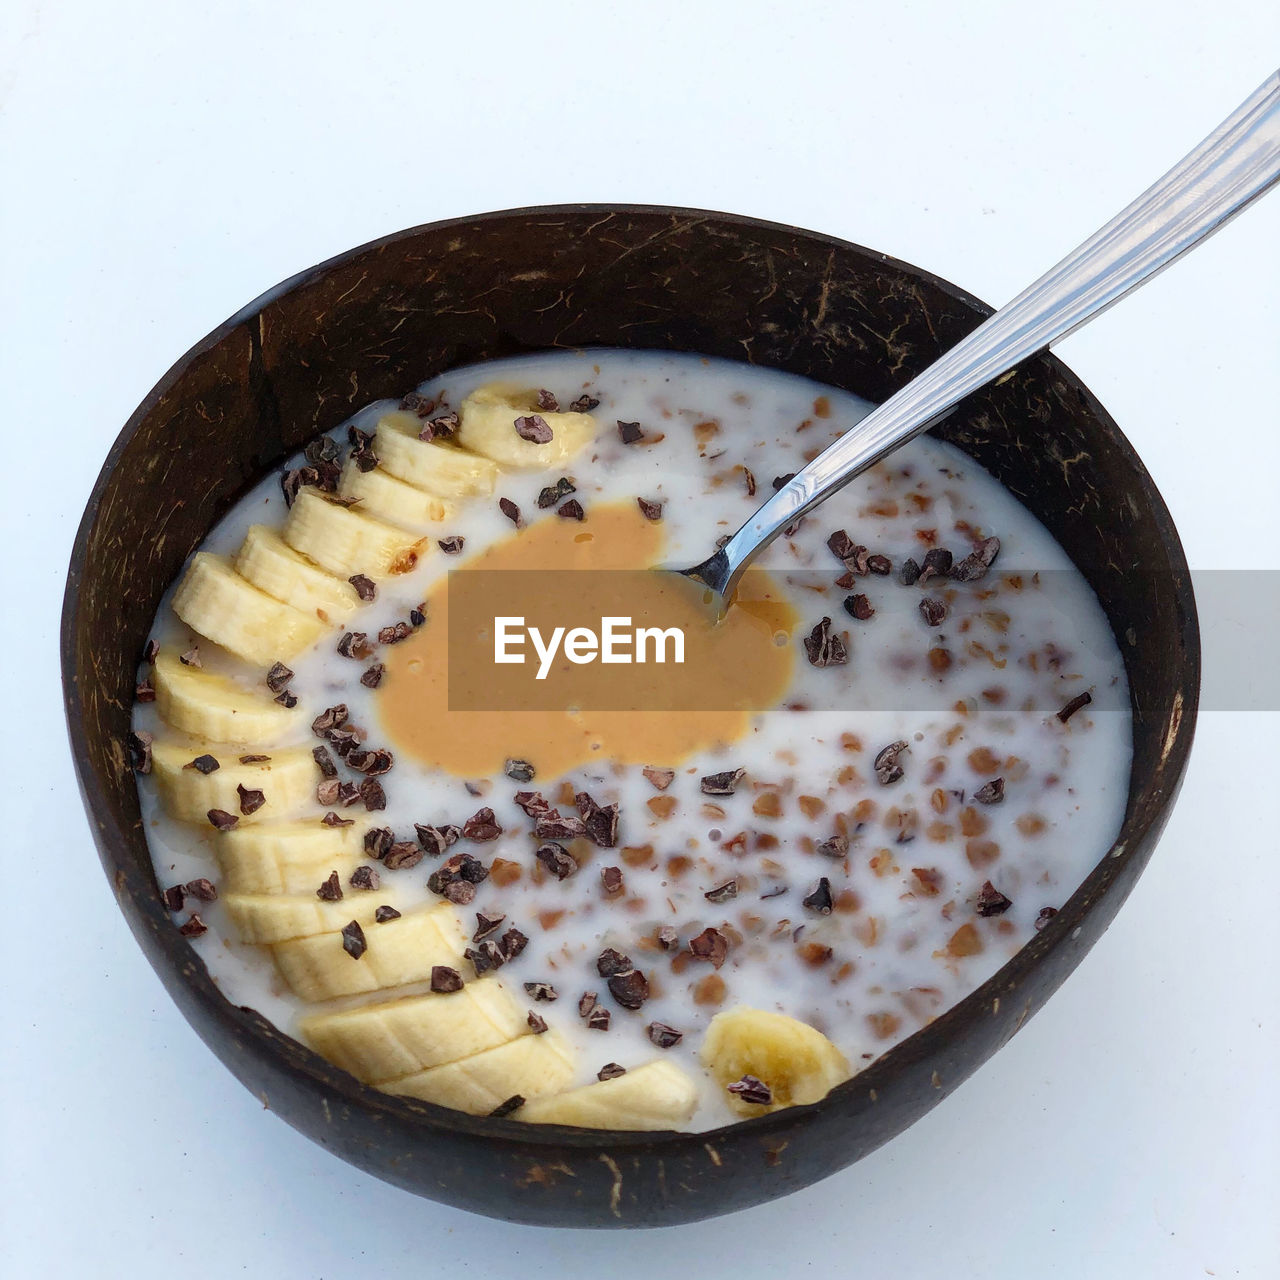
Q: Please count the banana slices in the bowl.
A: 15